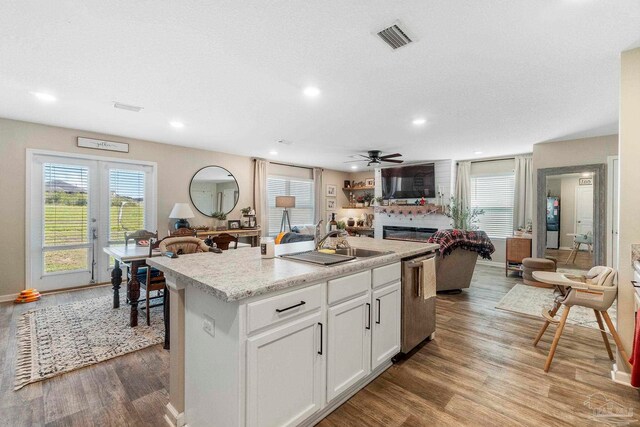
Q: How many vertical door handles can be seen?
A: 3